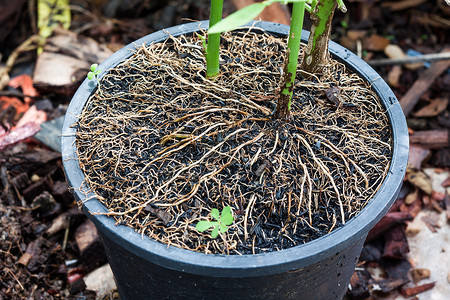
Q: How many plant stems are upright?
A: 3